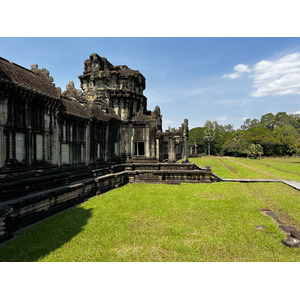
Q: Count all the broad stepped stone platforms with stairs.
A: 1